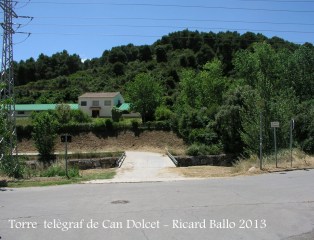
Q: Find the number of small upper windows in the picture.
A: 3